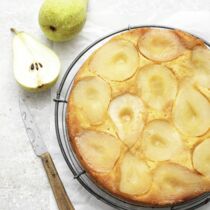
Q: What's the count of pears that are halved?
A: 1